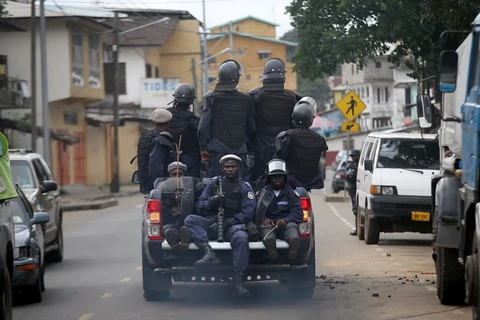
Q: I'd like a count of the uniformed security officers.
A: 9